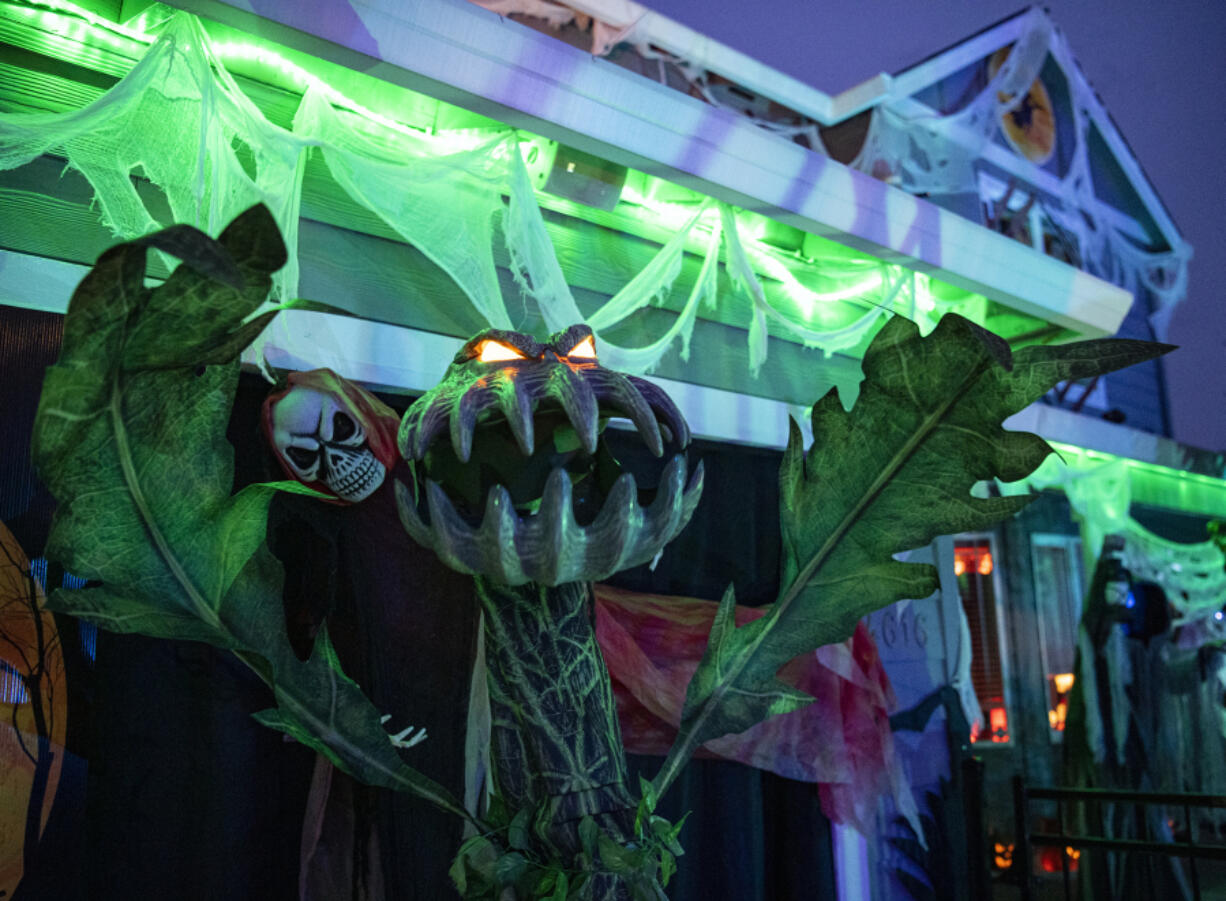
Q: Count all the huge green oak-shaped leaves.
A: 2